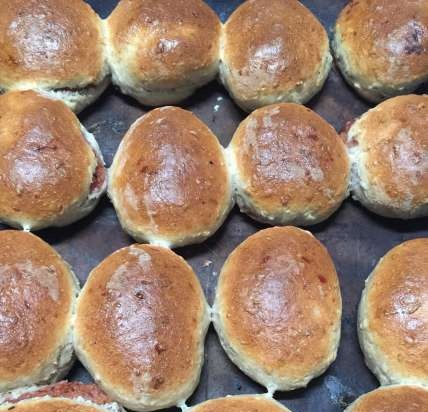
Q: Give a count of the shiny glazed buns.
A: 15